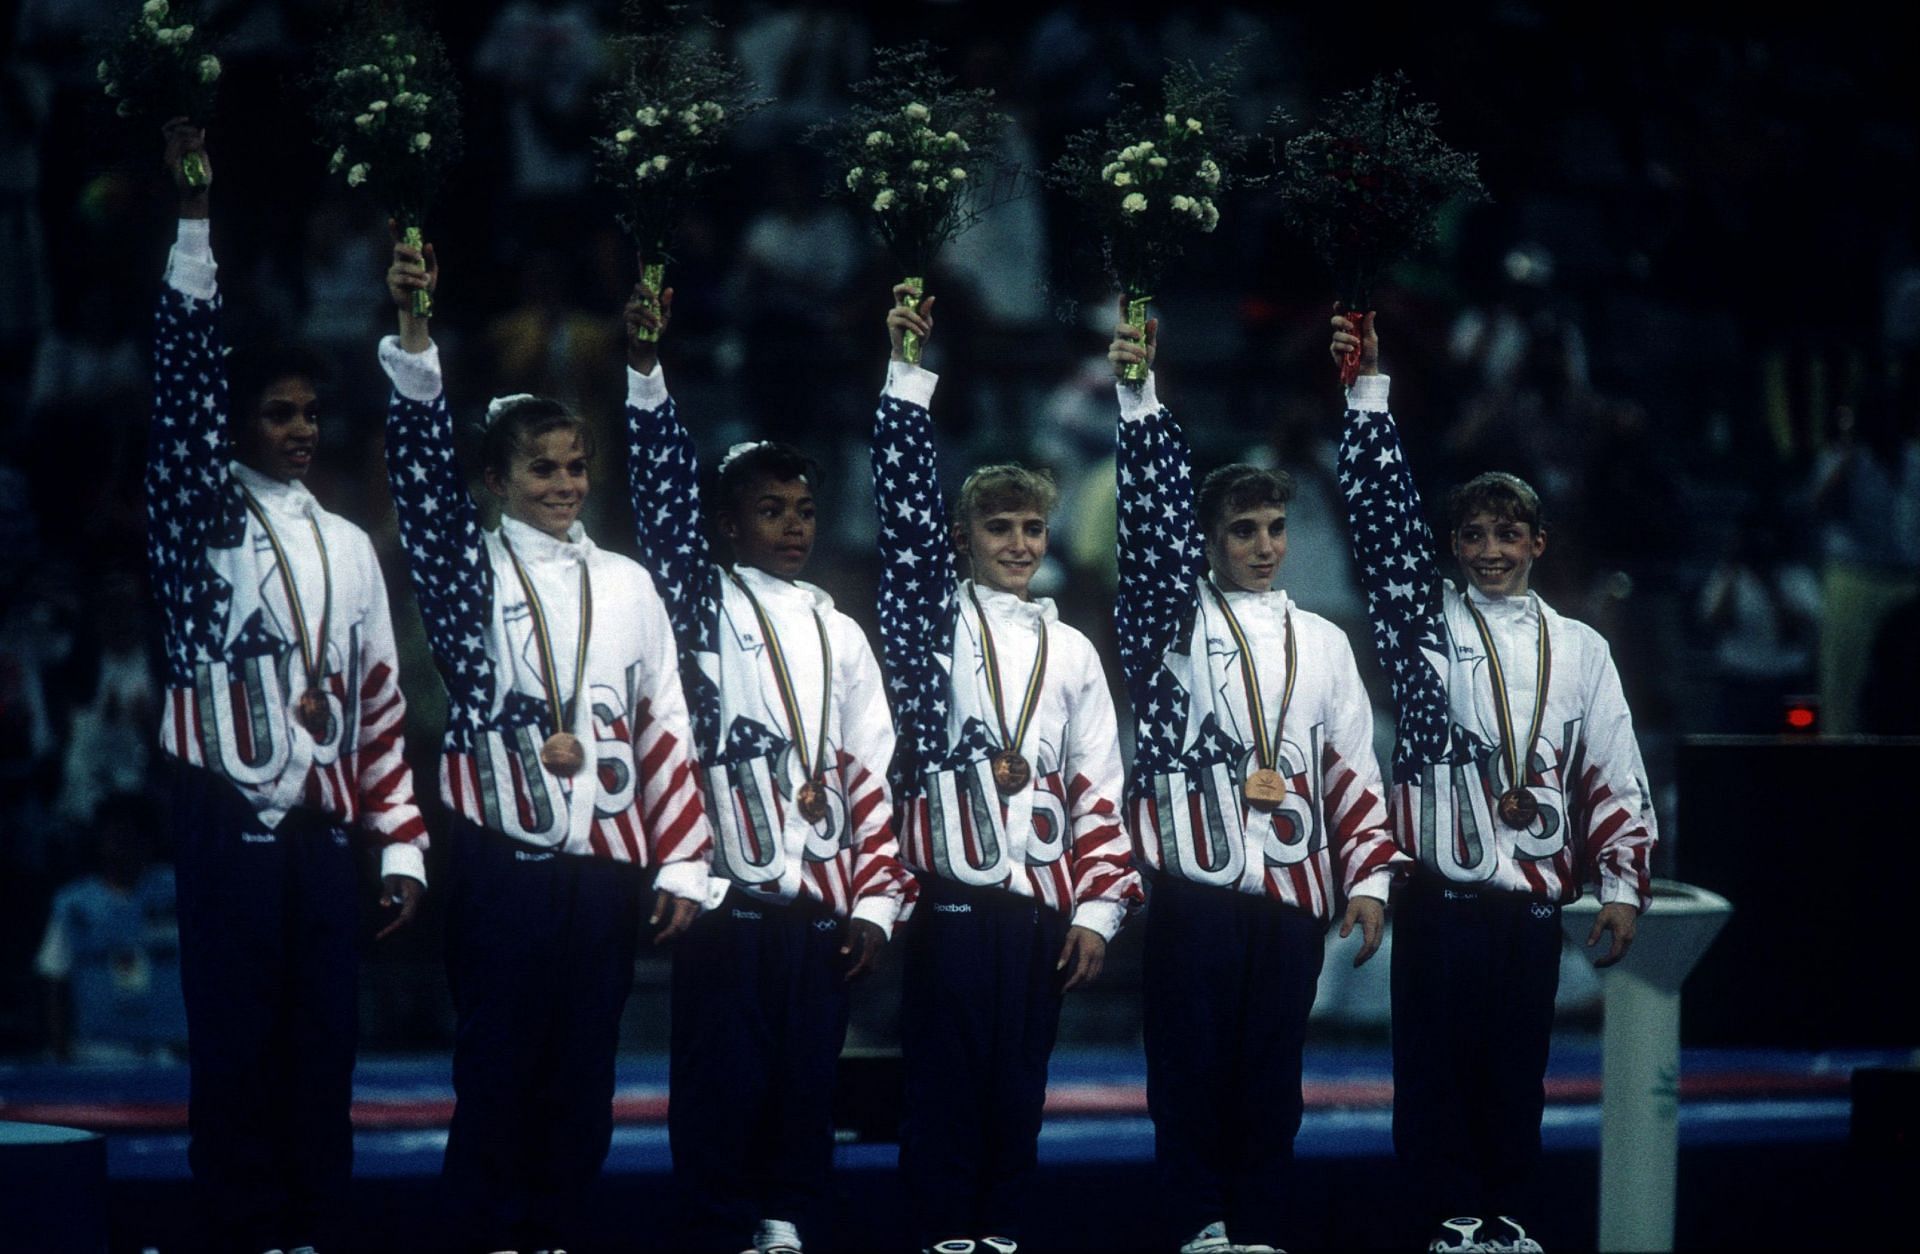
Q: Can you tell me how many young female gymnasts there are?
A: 6